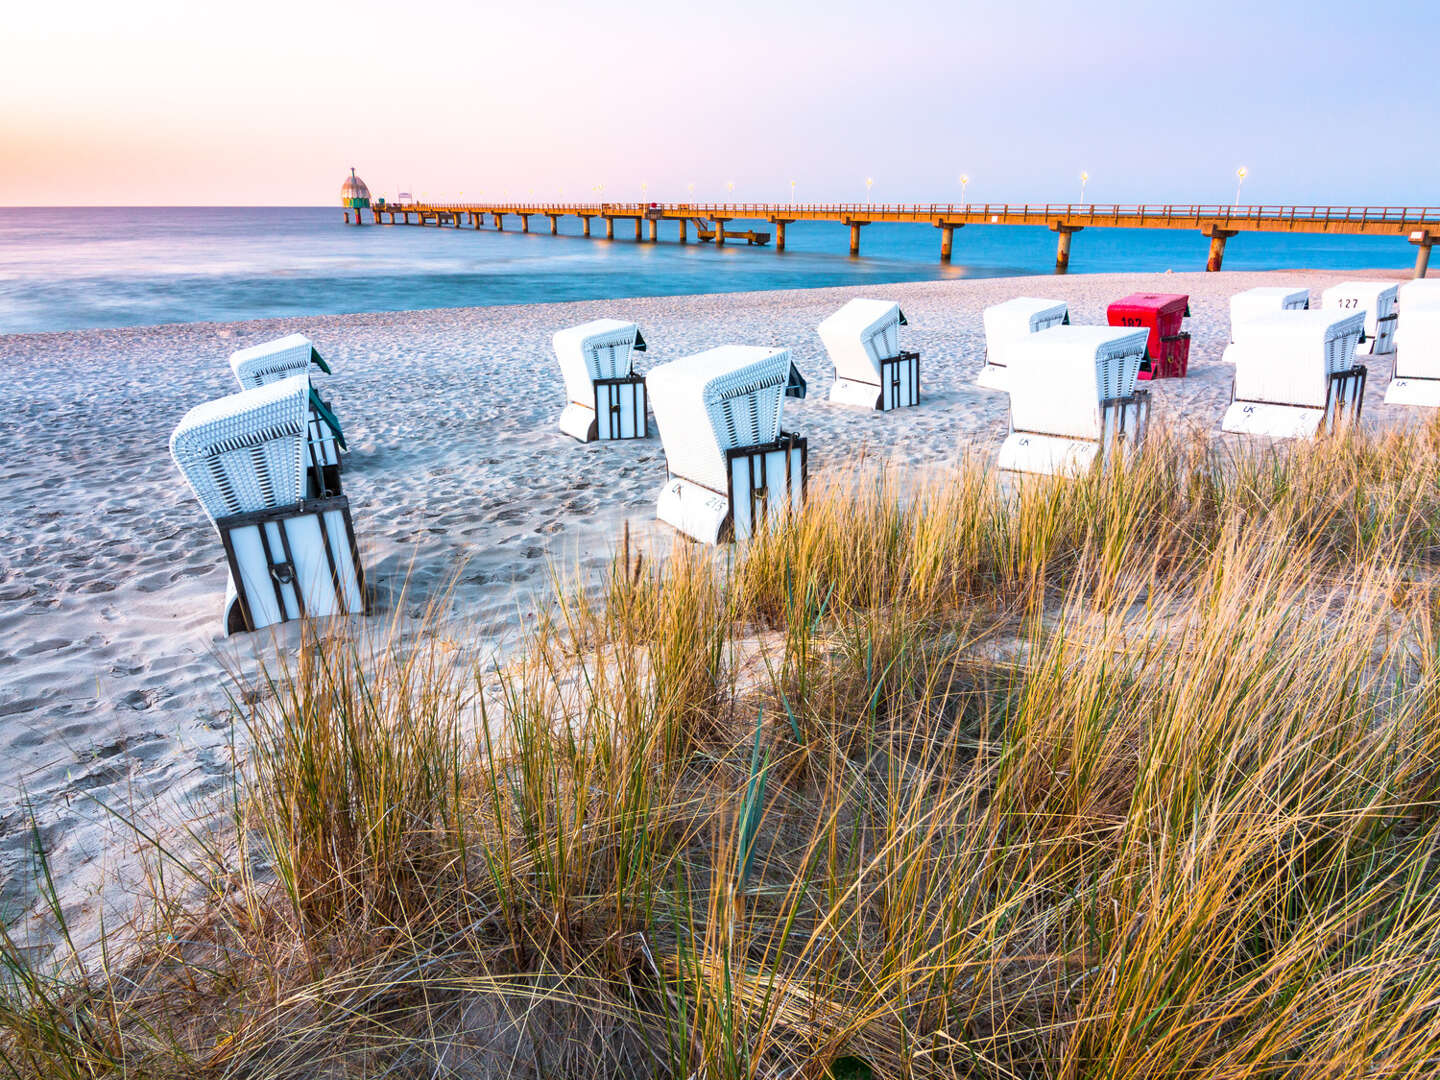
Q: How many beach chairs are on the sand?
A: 12